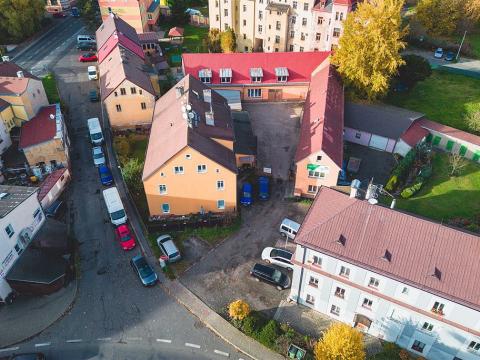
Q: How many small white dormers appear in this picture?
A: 4